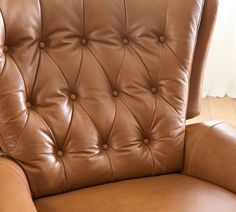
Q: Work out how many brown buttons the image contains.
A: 12